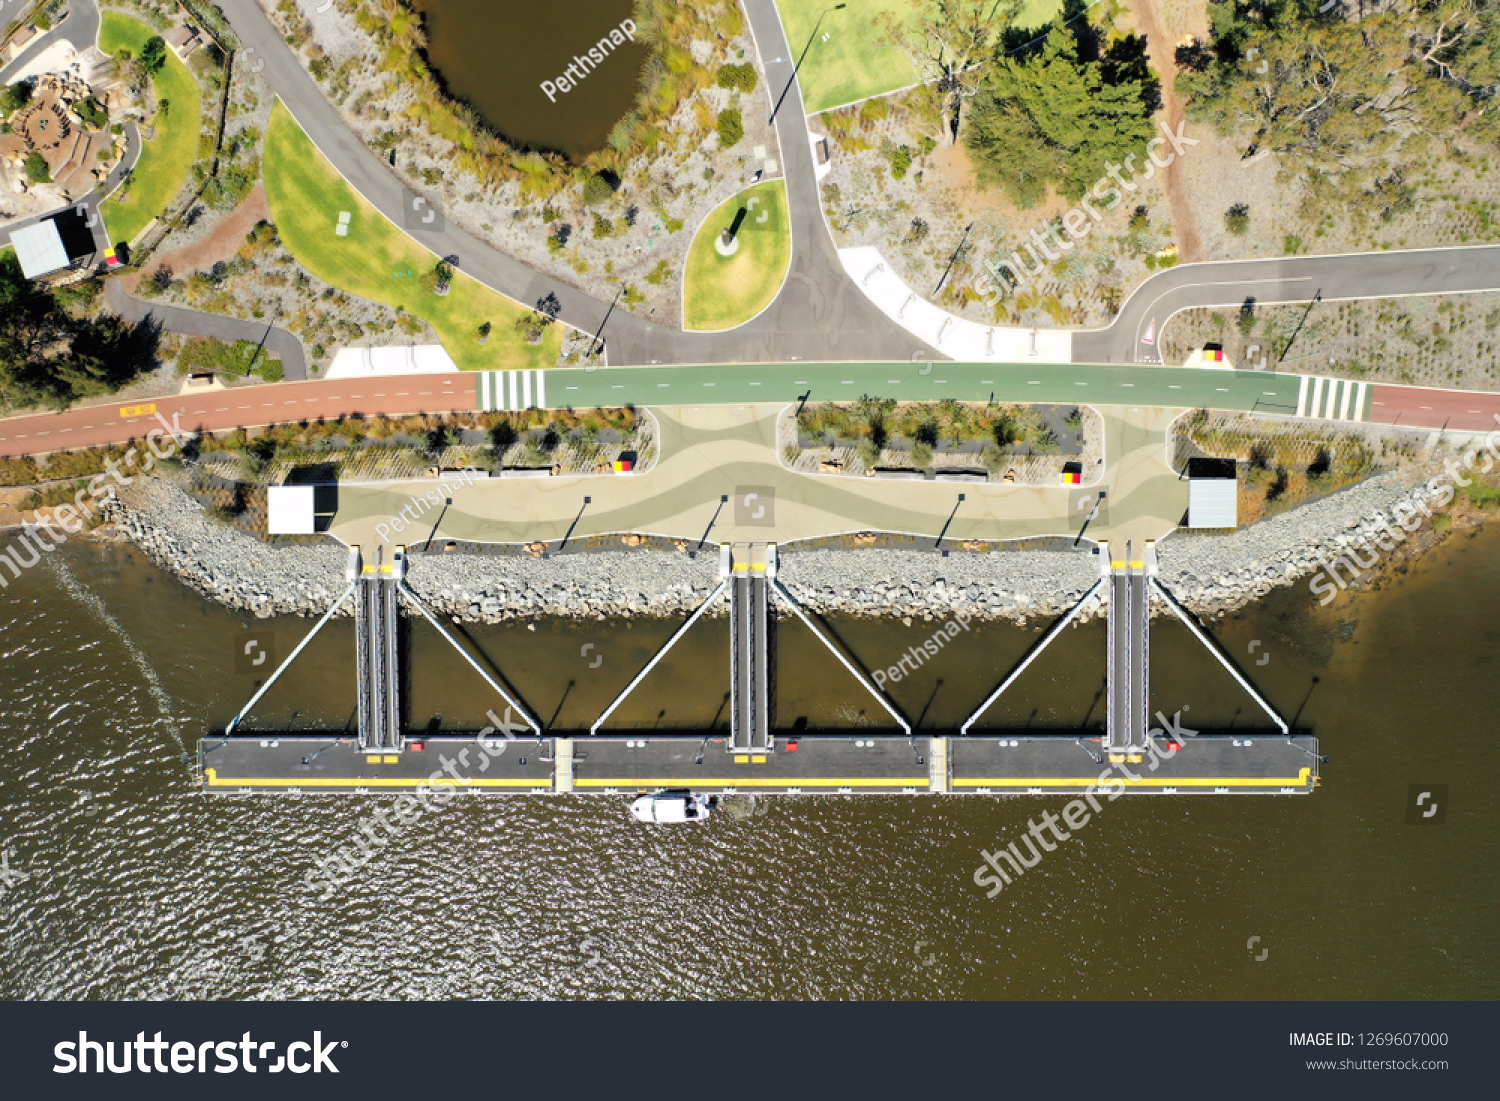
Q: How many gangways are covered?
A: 0